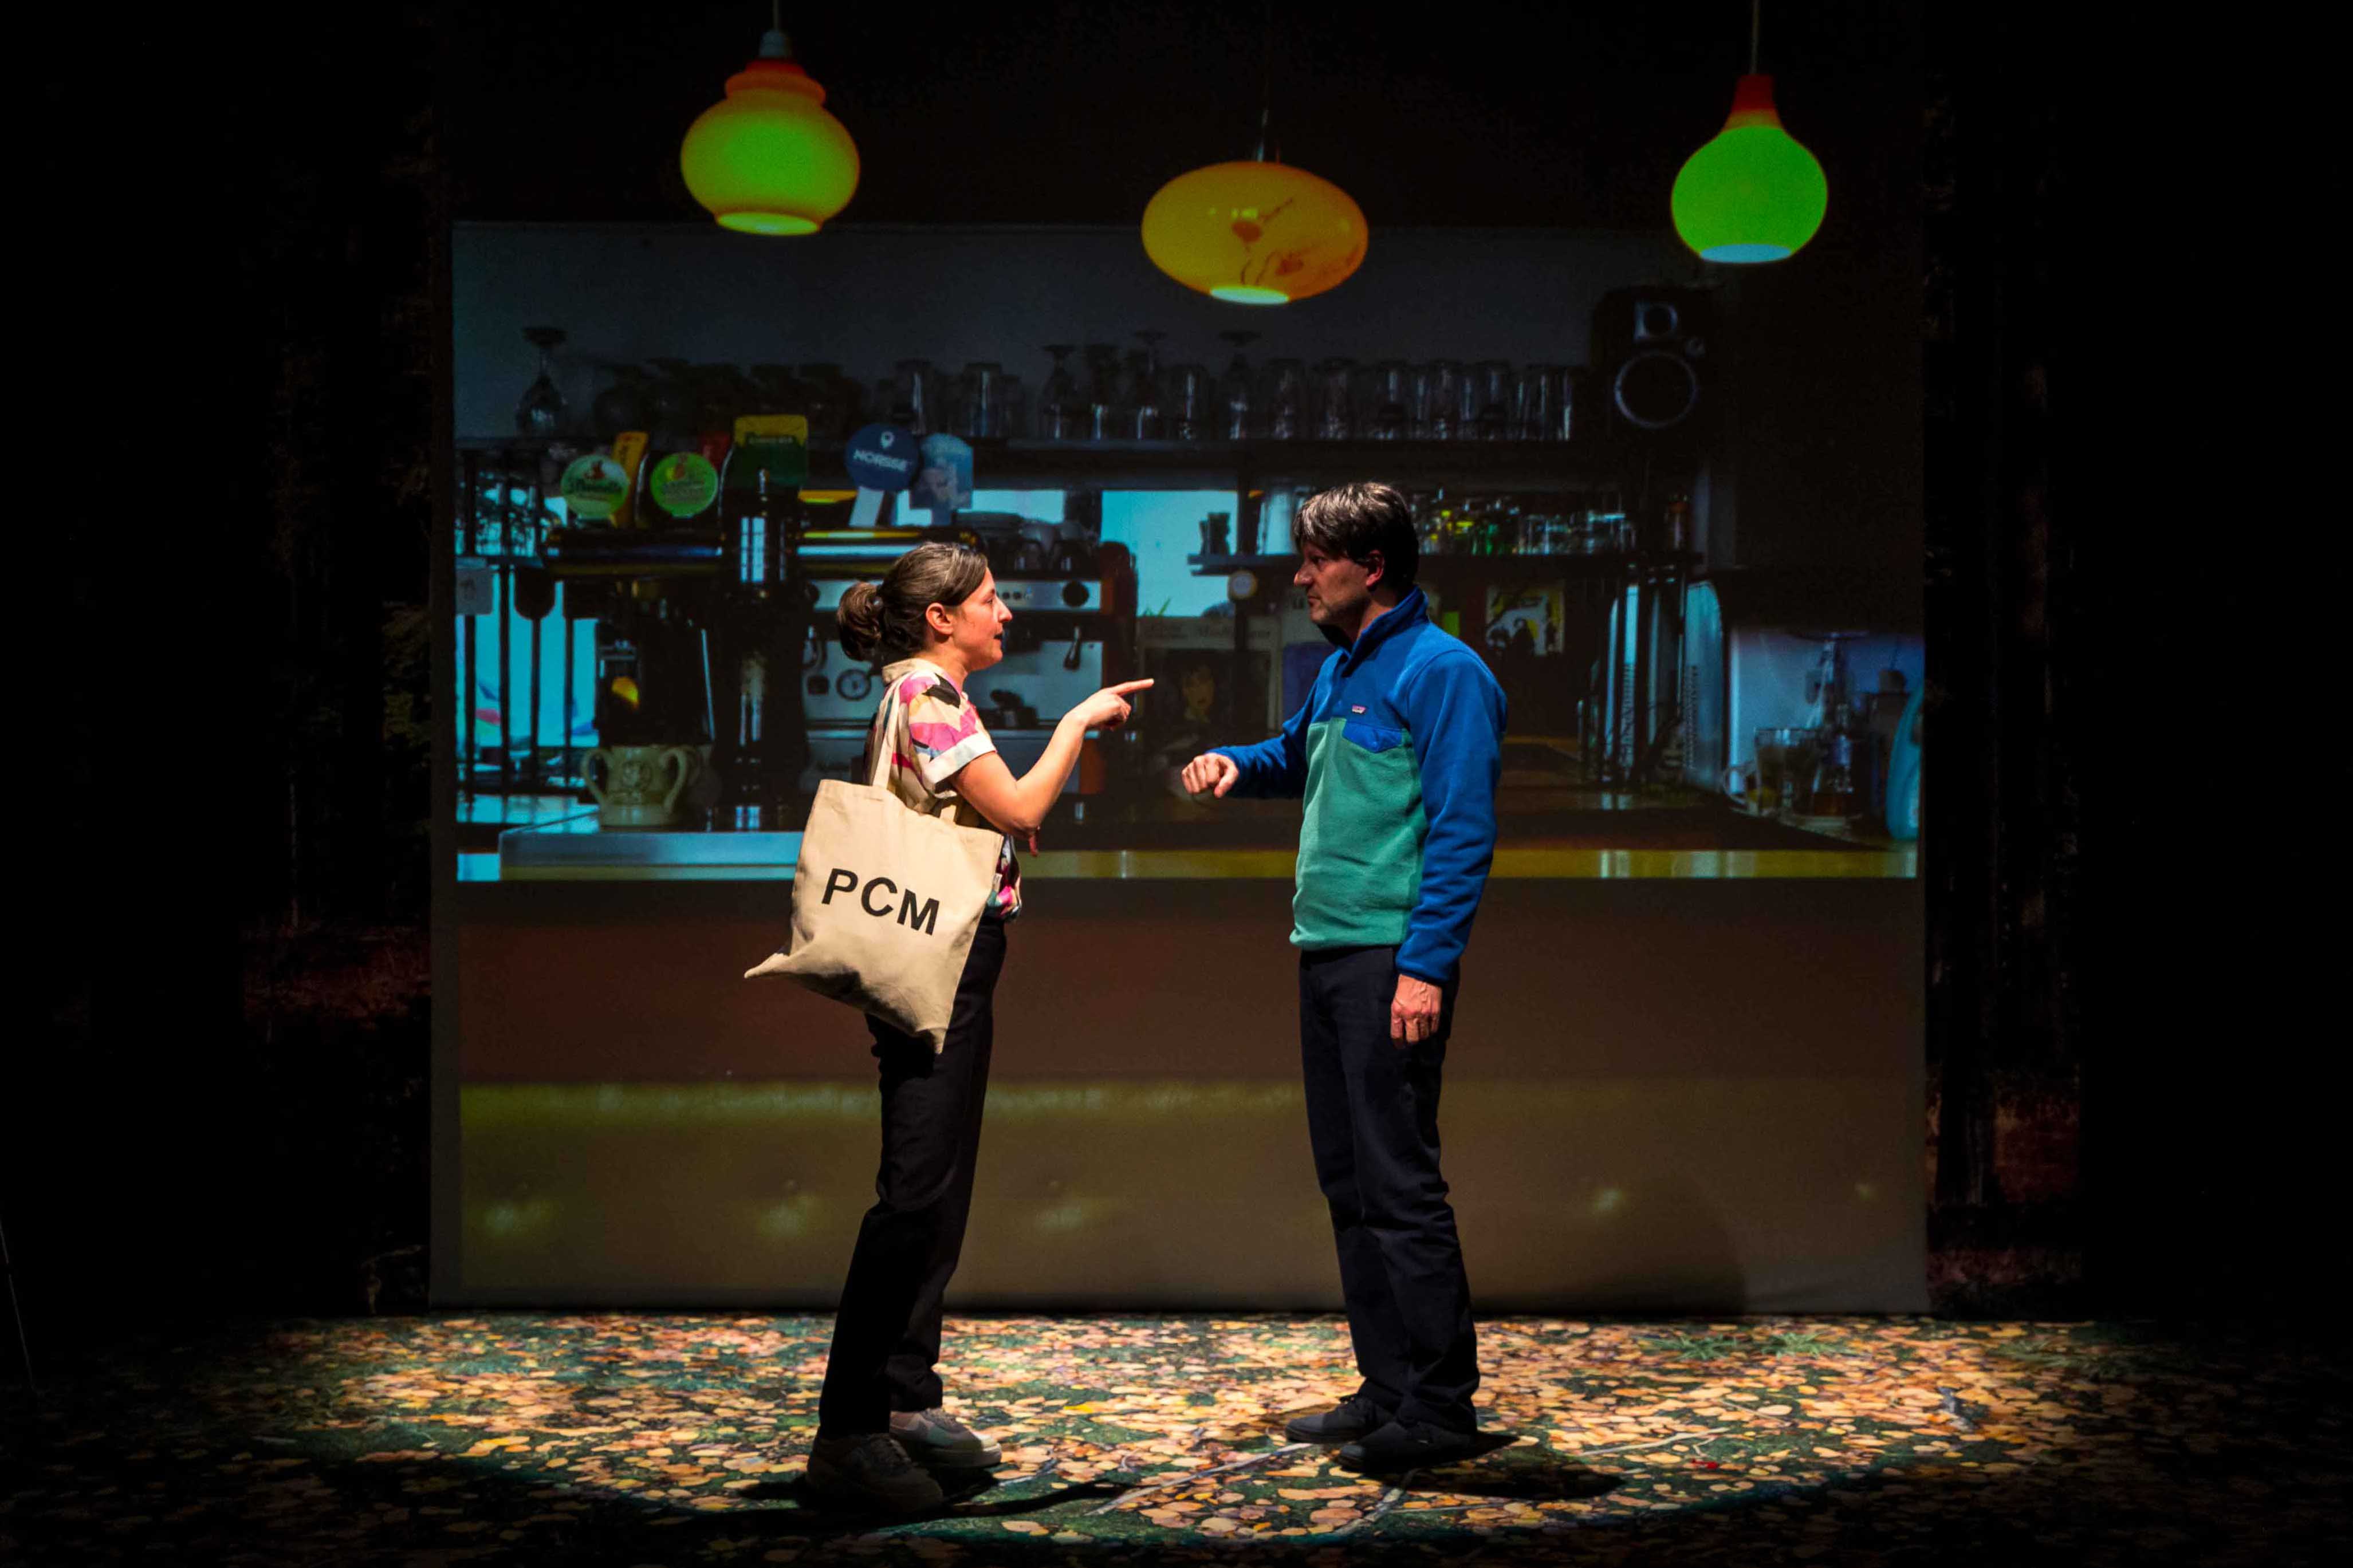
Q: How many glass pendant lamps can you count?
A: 3